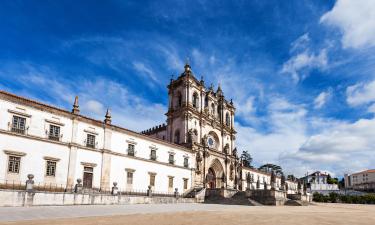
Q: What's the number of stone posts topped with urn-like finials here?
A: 5